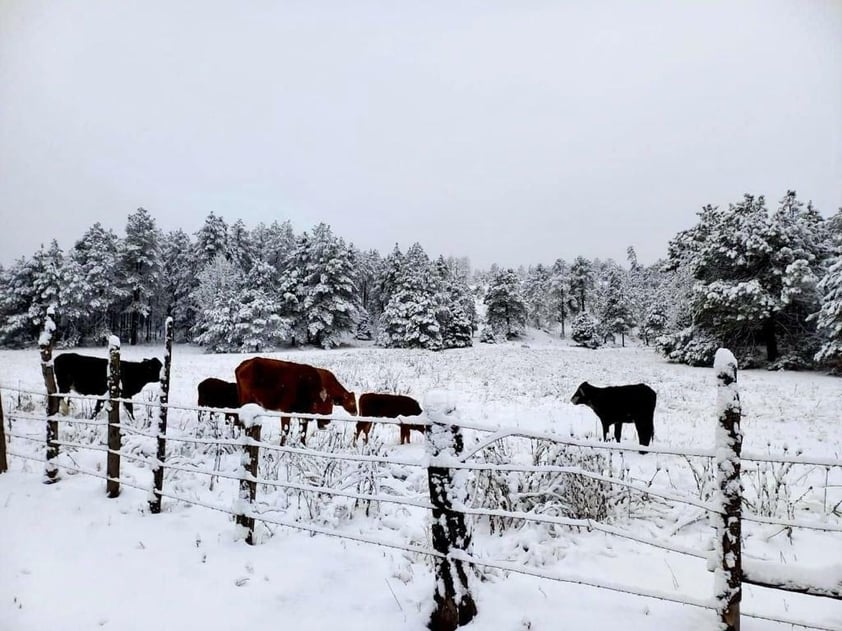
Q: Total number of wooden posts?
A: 7